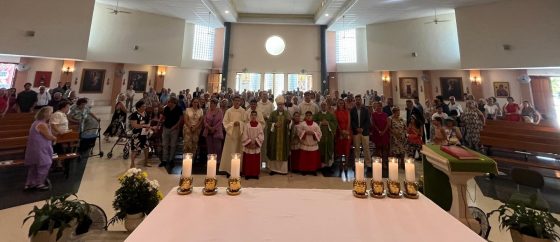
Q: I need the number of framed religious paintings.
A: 6